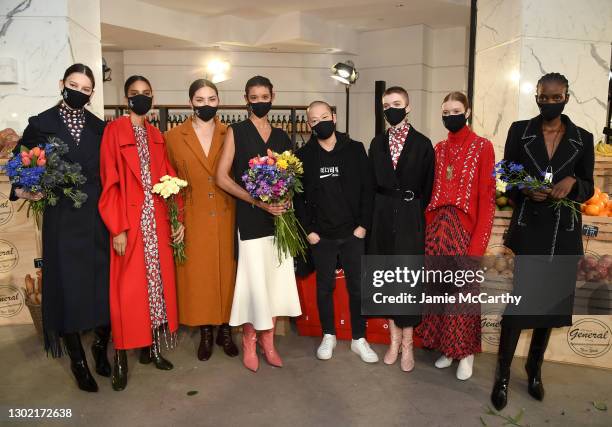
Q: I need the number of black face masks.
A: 8